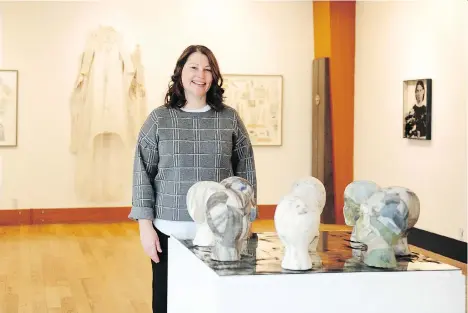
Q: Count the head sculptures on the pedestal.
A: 8